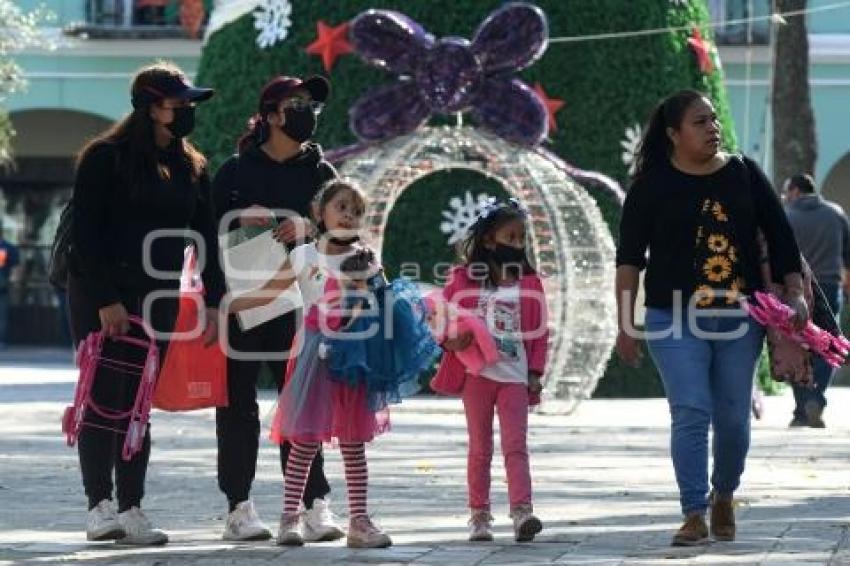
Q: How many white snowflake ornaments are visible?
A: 3